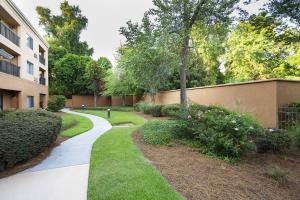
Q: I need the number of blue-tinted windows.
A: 3